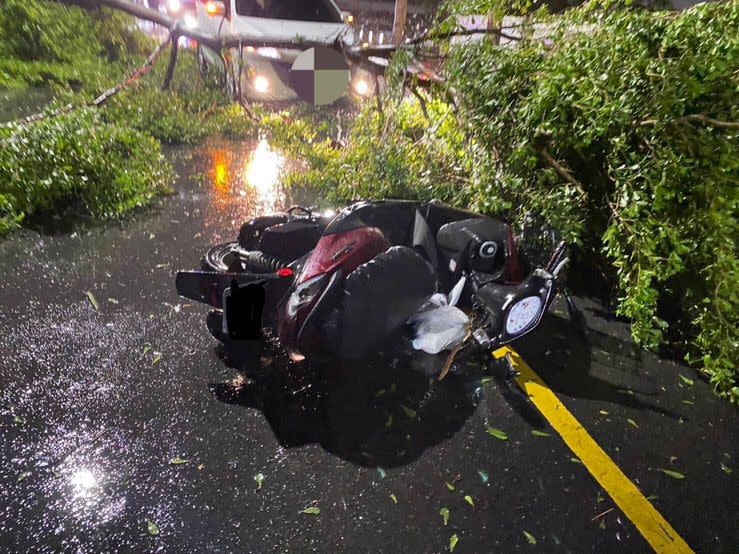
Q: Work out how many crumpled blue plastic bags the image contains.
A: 0